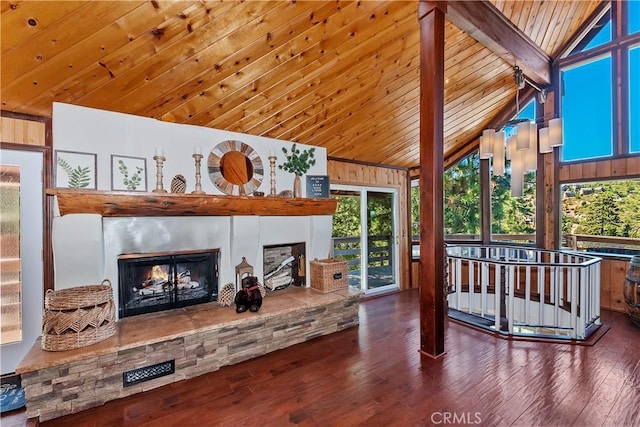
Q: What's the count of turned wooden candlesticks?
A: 3